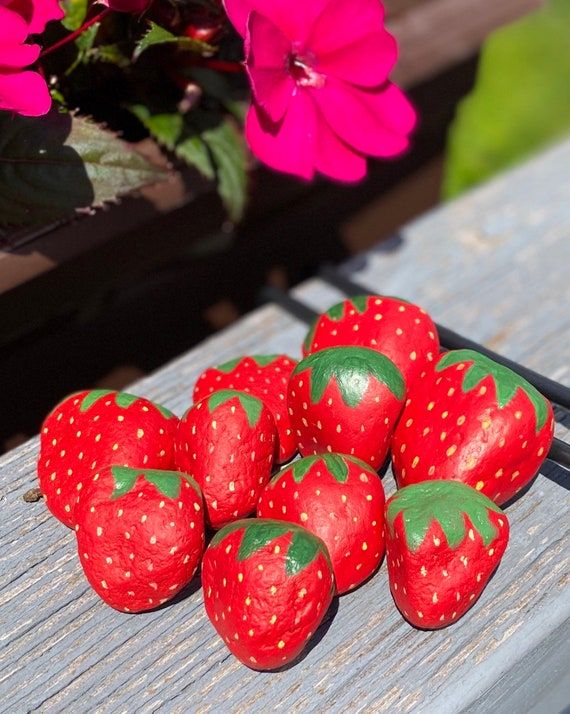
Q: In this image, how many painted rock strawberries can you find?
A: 10